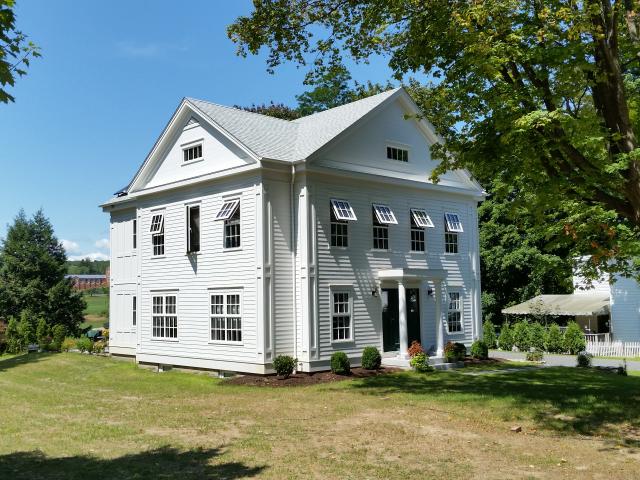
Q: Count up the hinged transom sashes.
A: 6